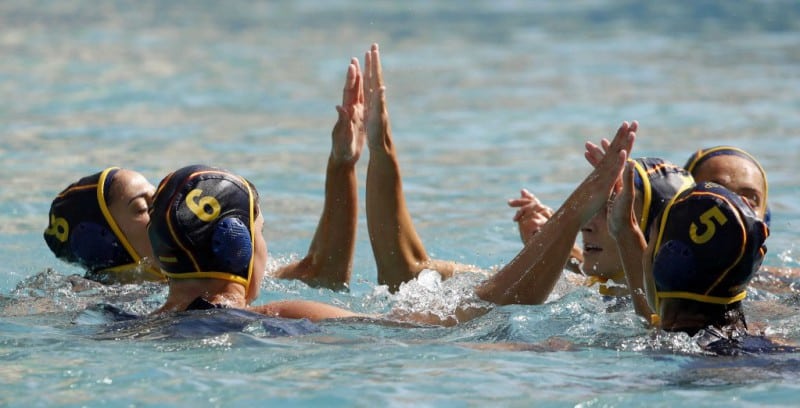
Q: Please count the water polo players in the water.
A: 5